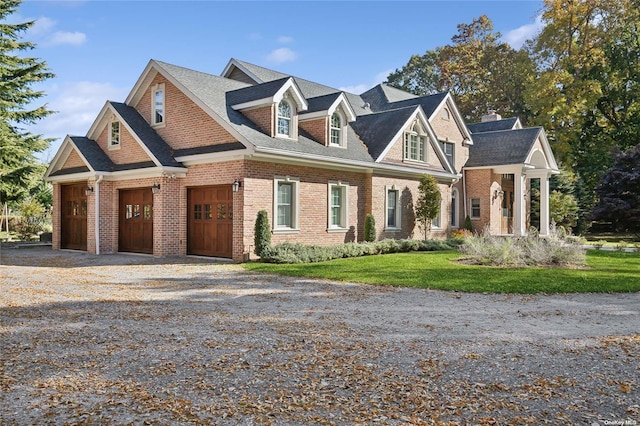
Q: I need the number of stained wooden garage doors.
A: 3